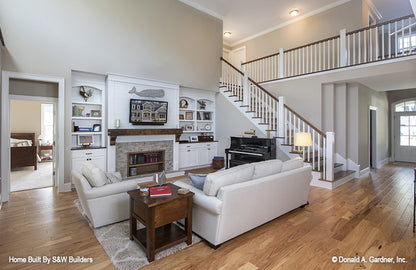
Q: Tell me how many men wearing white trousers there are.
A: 0